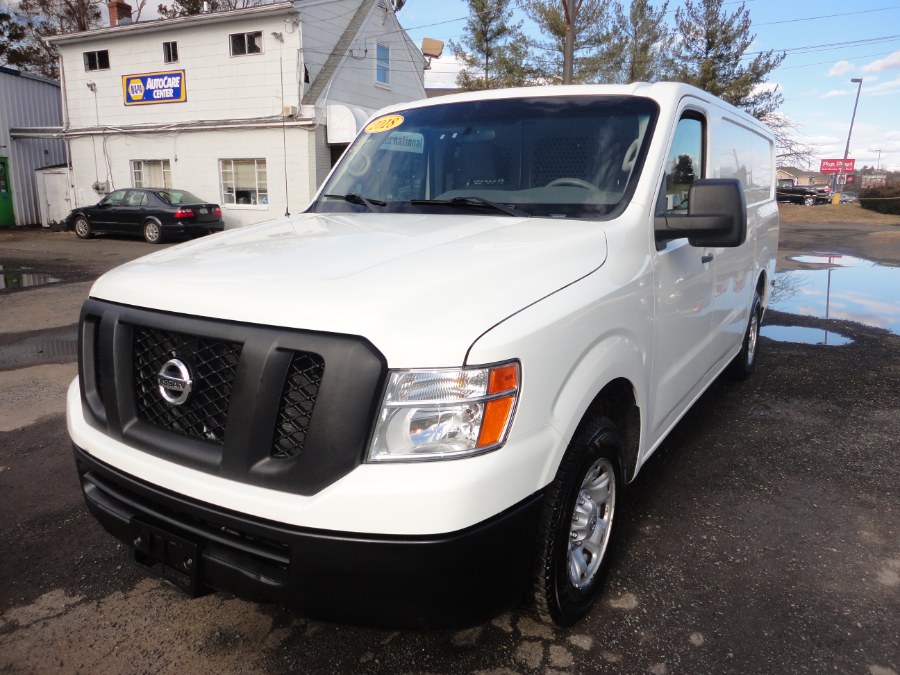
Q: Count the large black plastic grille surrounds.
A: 1